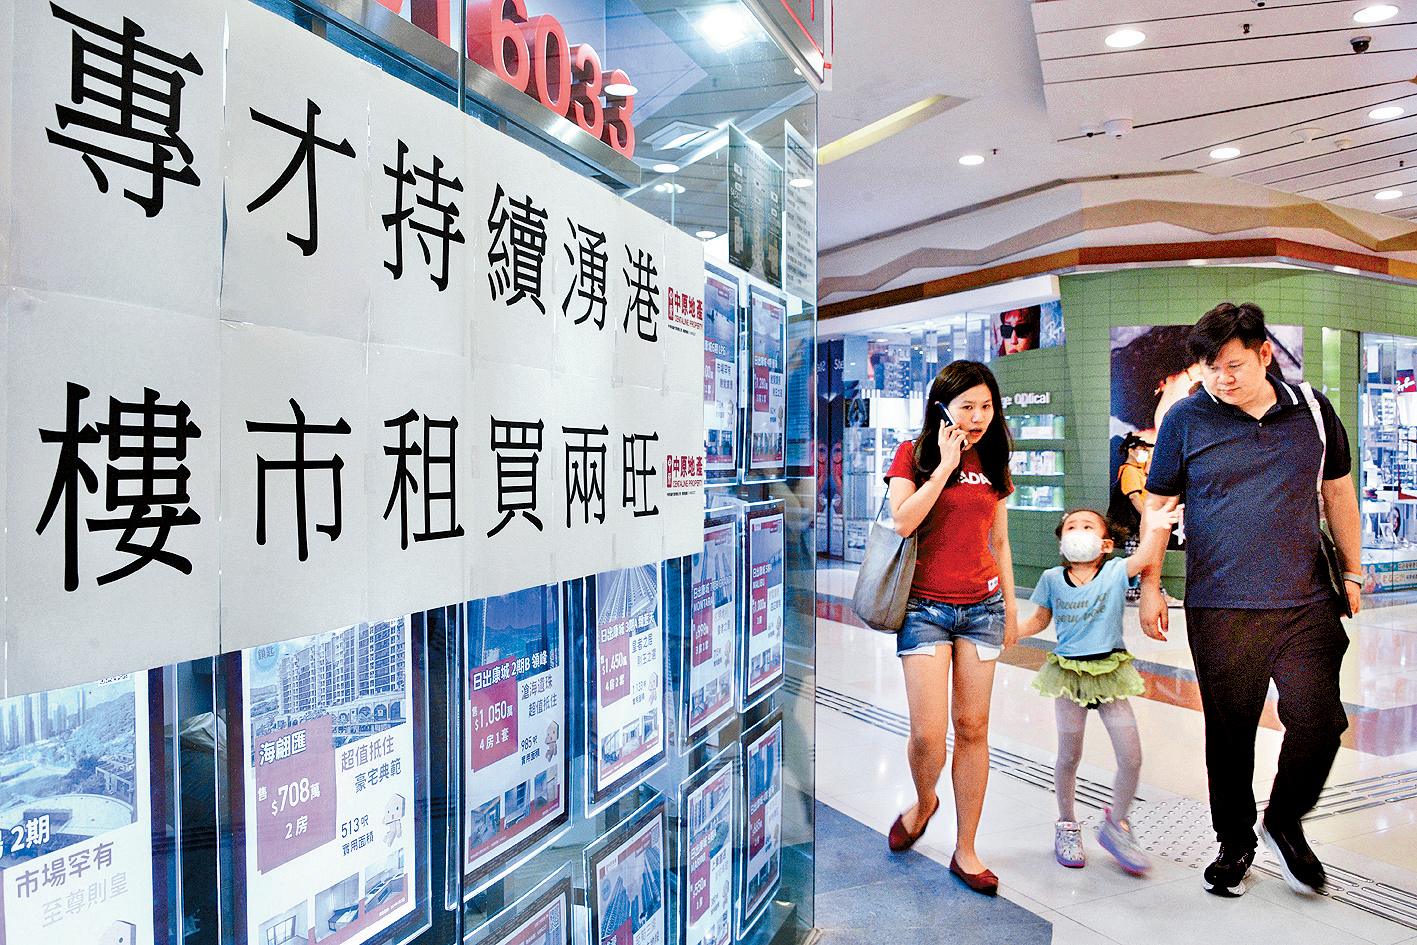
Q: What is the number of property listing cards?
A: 12